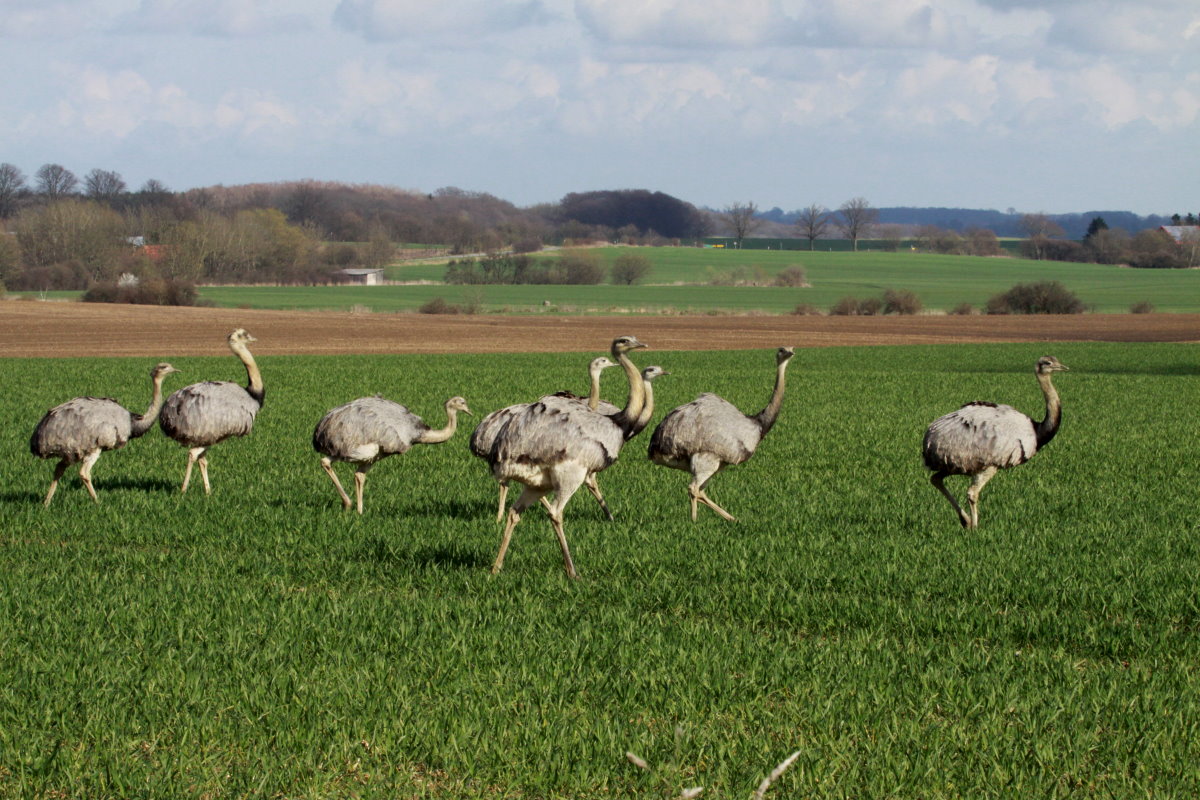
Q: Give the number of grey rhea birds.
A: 8